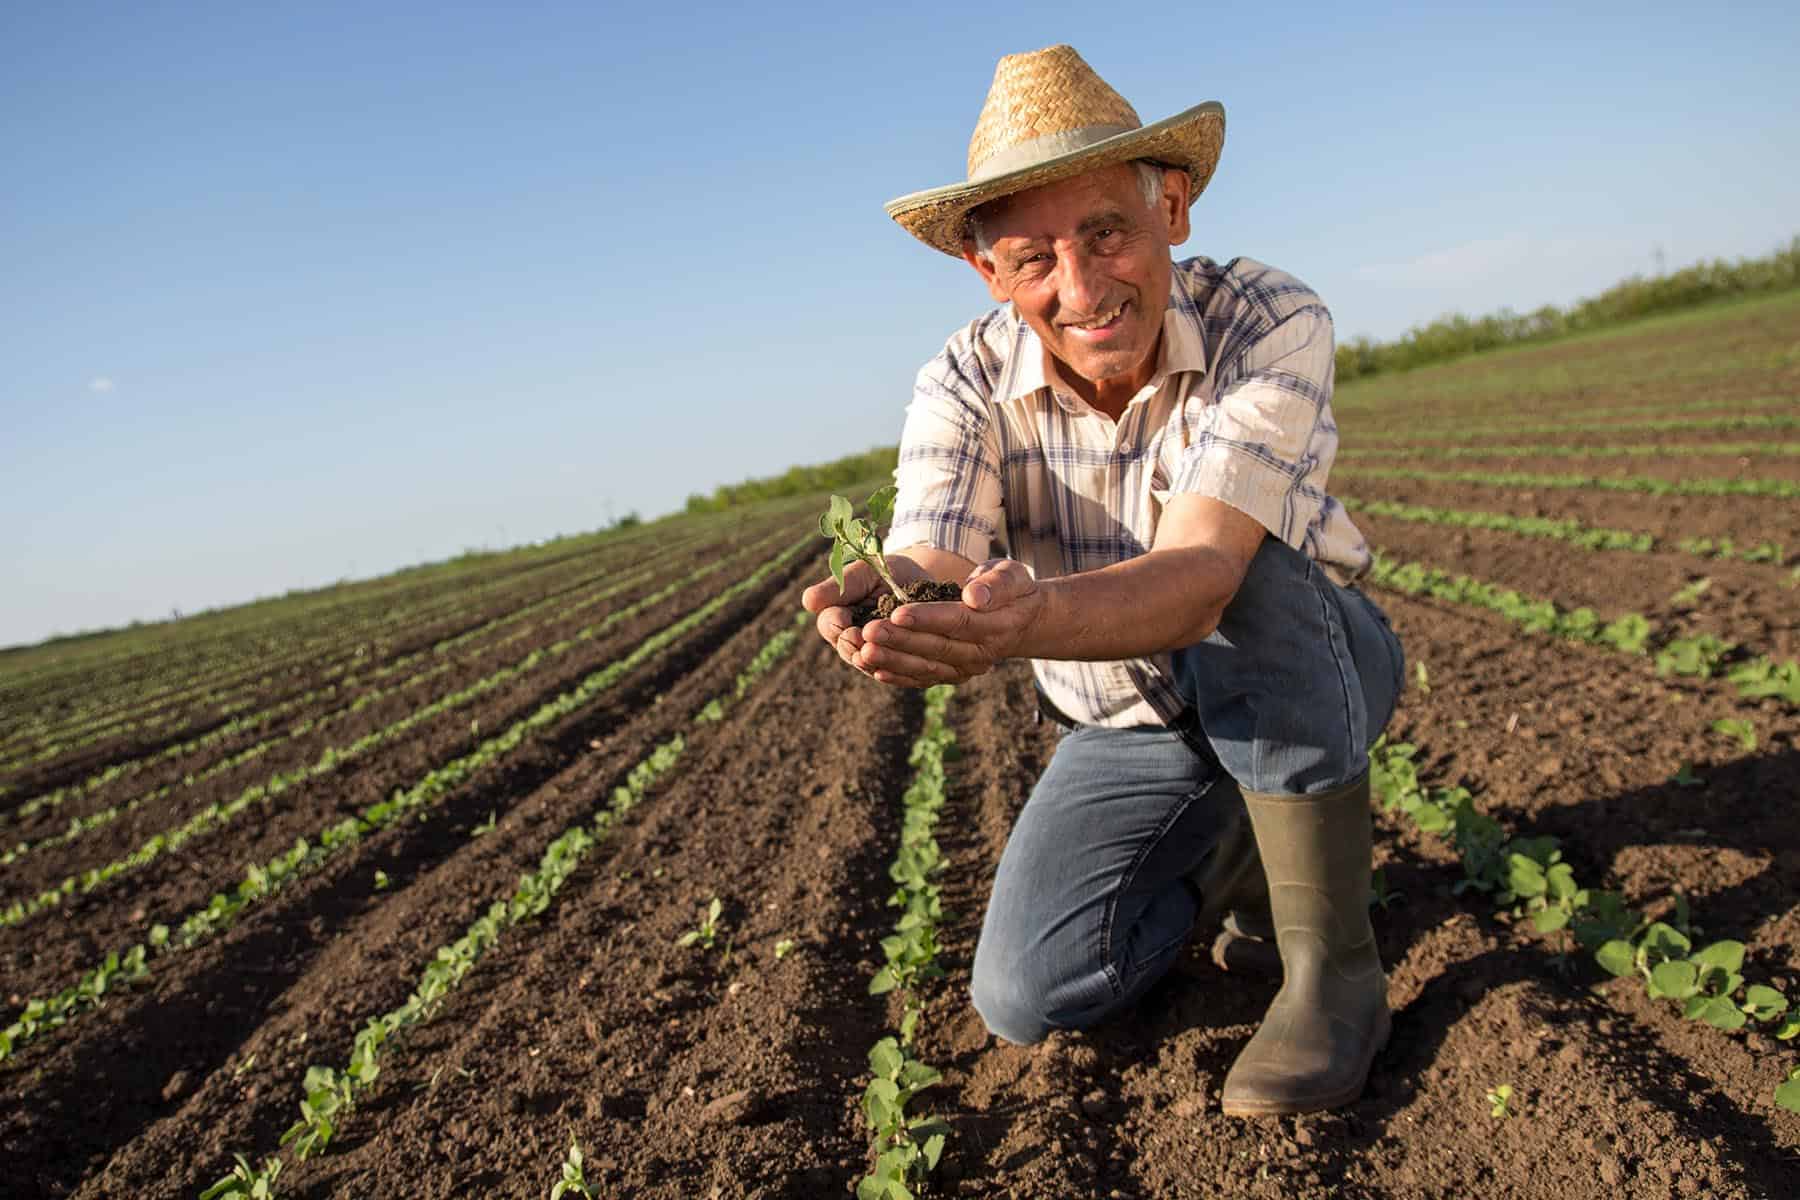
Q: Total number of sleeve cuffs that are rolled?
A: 0